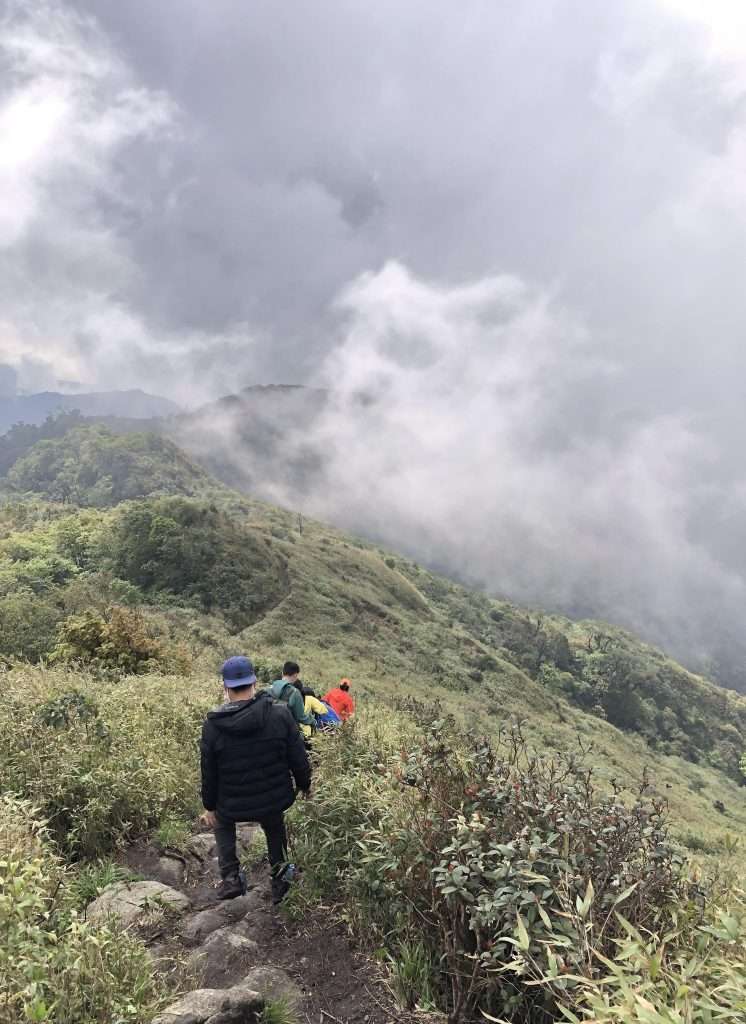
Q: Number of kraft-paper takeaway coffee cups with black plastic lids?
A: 0